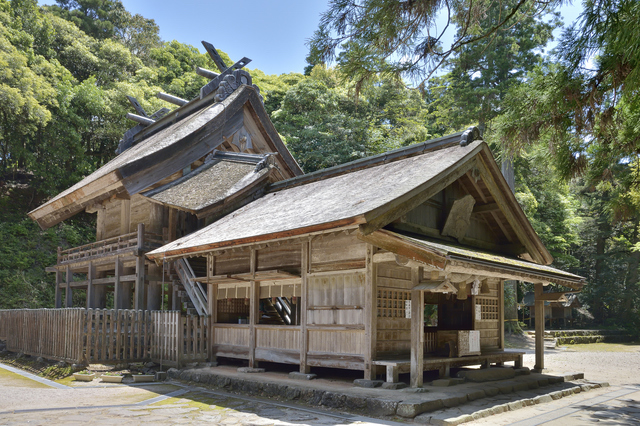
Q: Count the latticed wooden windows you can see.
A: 2